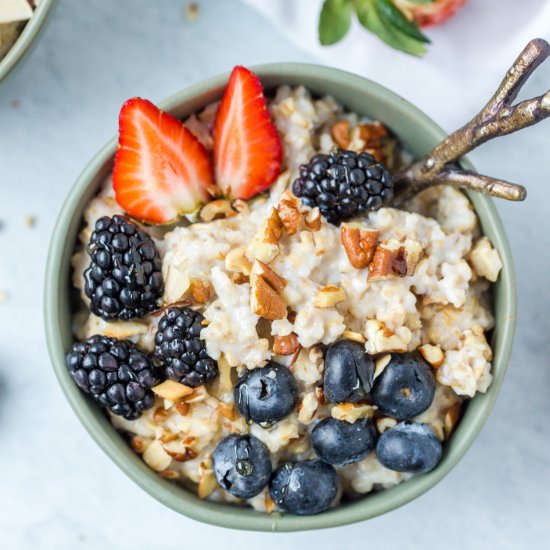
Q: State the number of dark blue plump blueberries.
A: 7